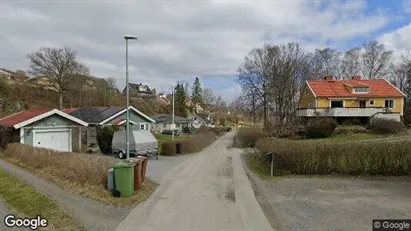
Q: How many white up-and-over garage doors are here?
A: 1